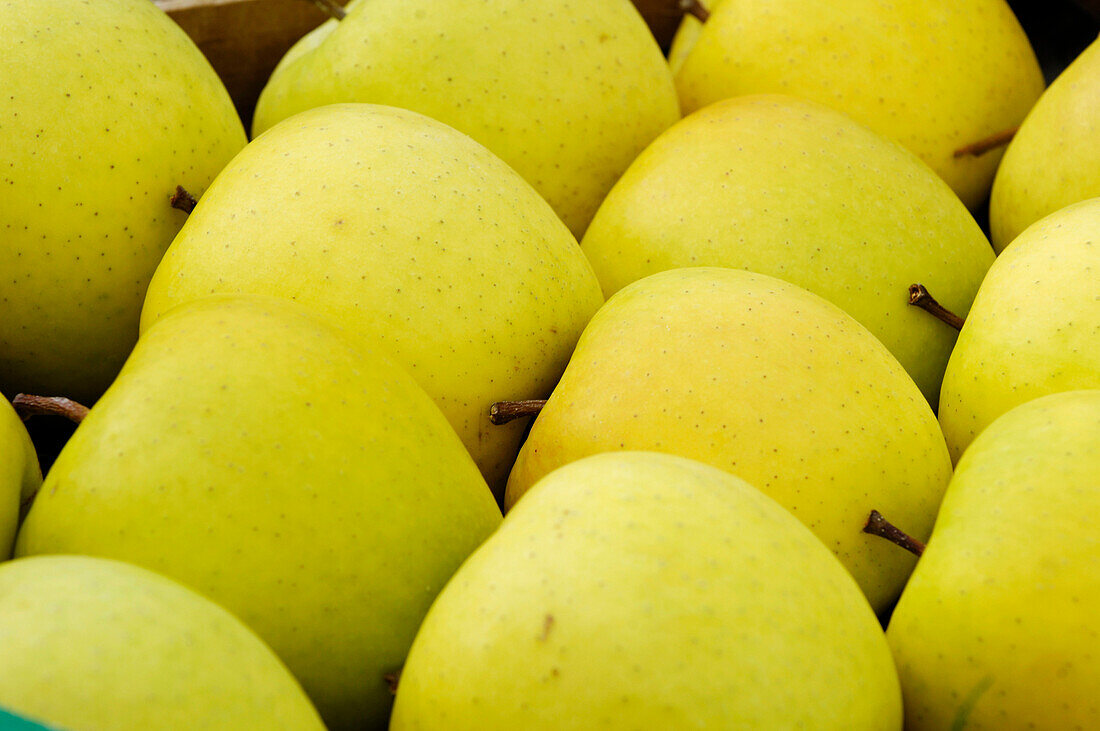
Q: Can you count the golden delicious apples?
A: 13